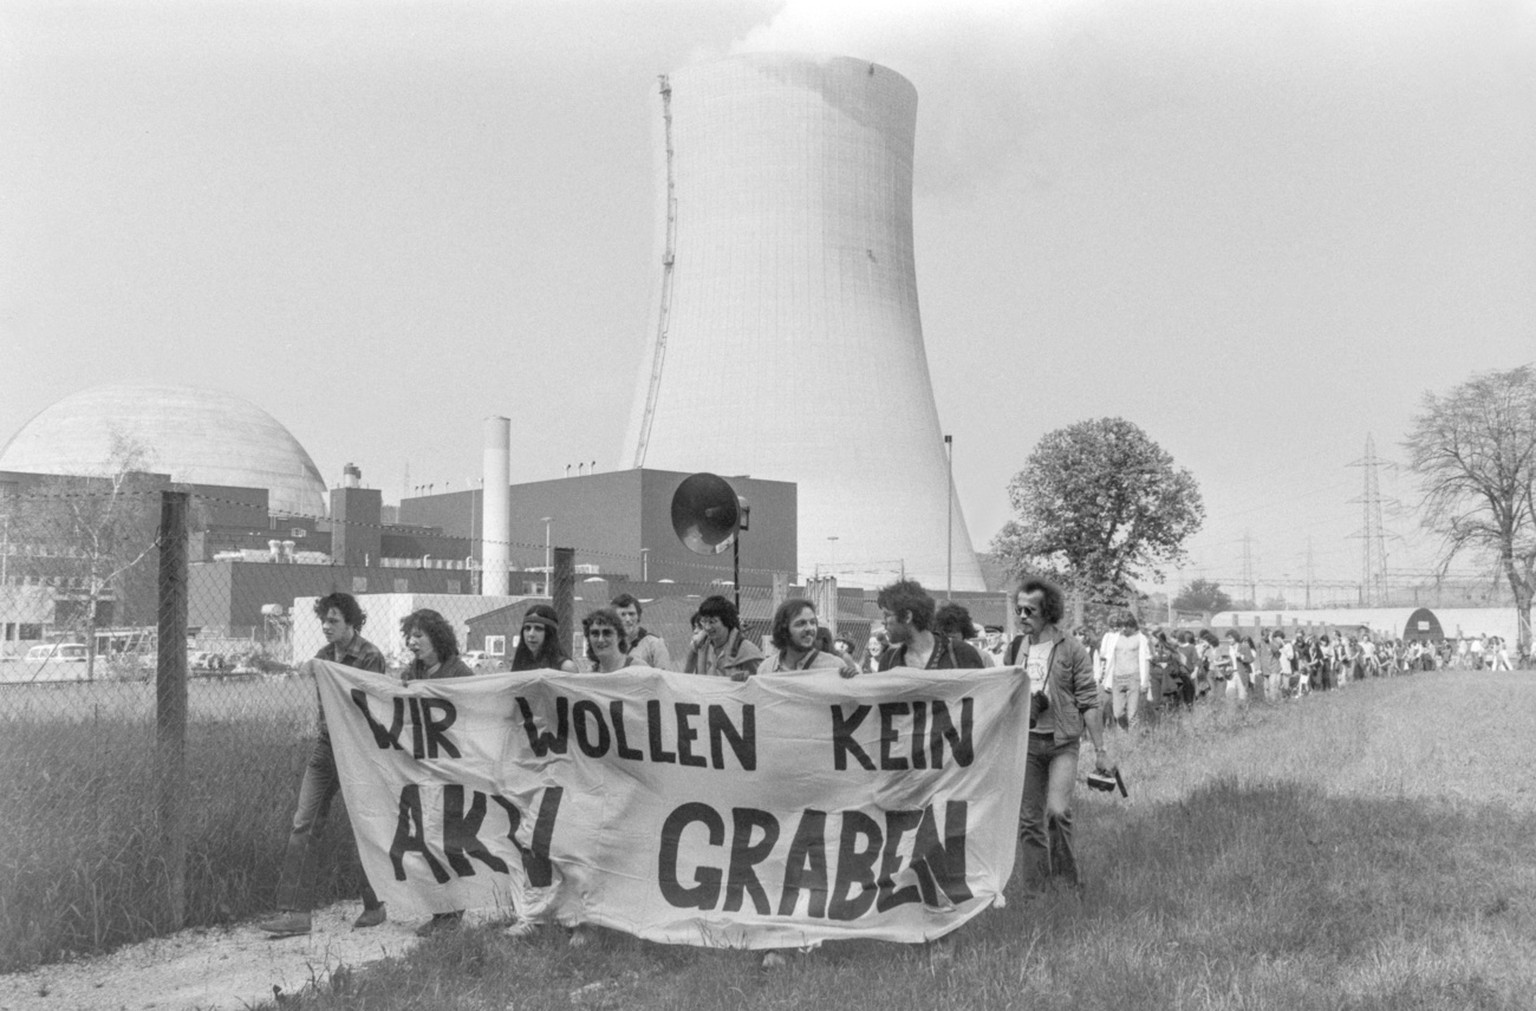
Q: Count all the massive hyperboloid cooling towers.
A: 1